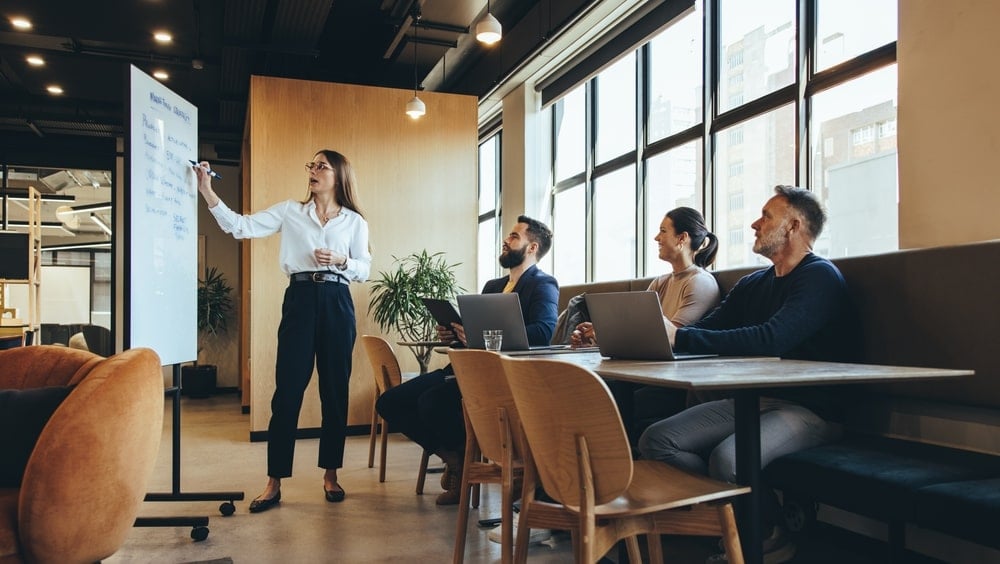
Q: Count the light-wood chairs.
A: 3